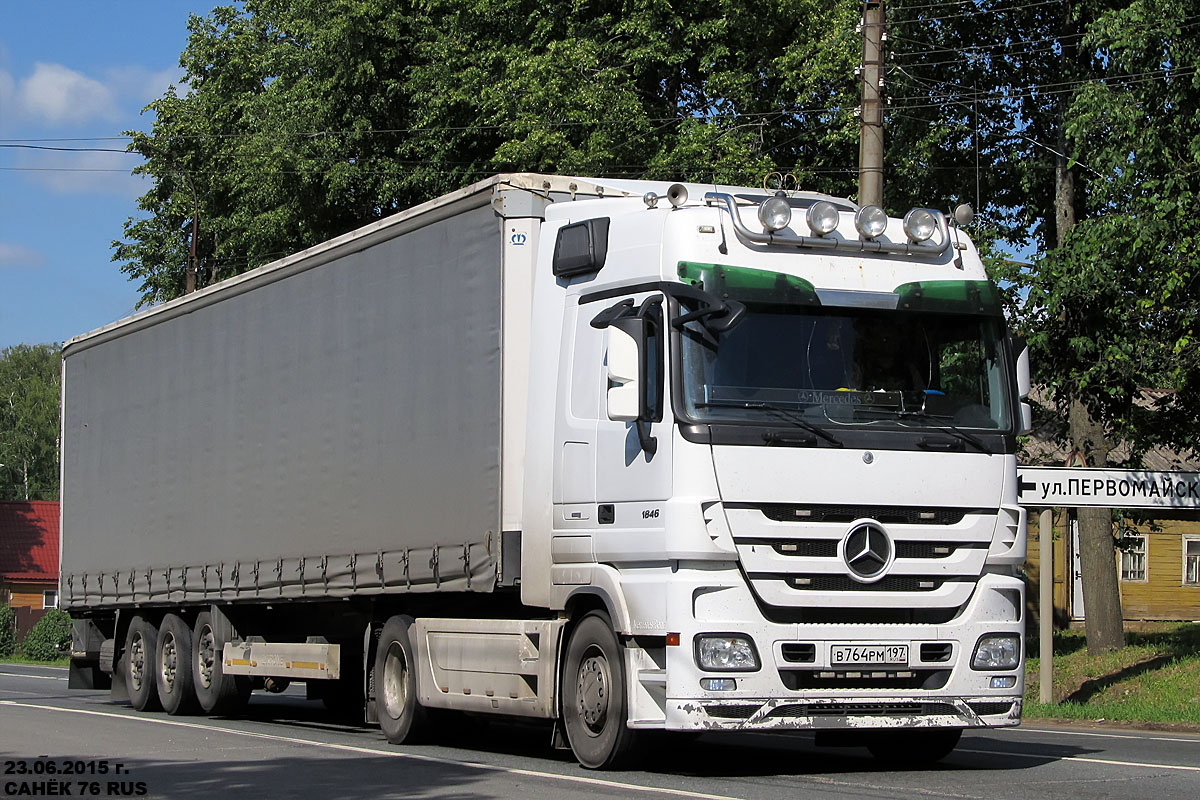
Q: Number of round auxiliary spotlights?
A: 4